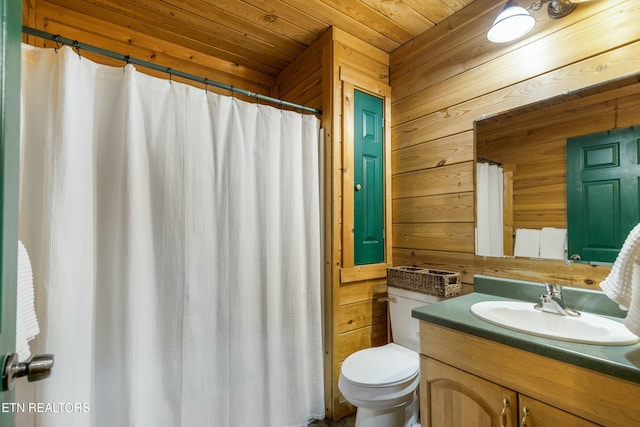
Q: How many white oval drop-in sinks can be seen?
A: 1